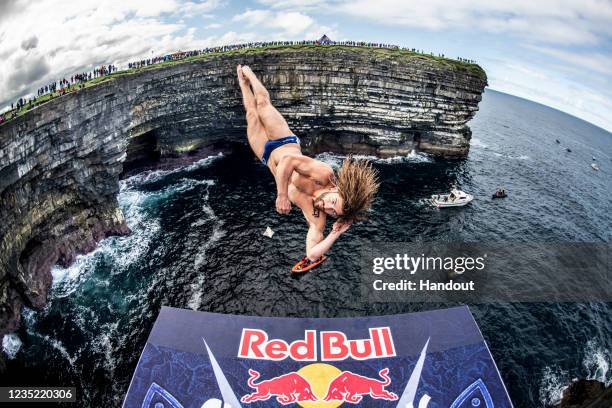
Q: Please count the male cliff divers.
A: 1